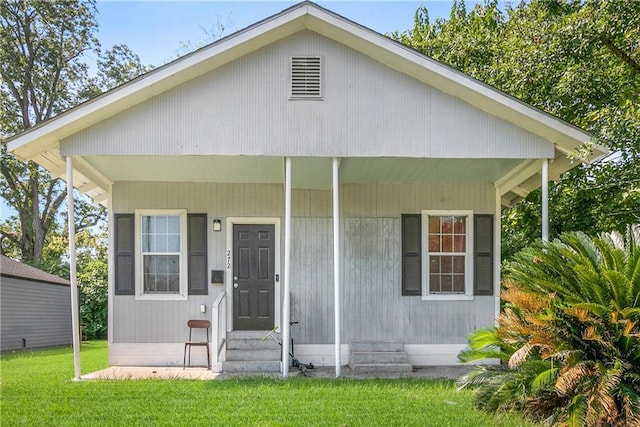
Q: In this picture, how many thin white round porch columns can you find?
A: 4